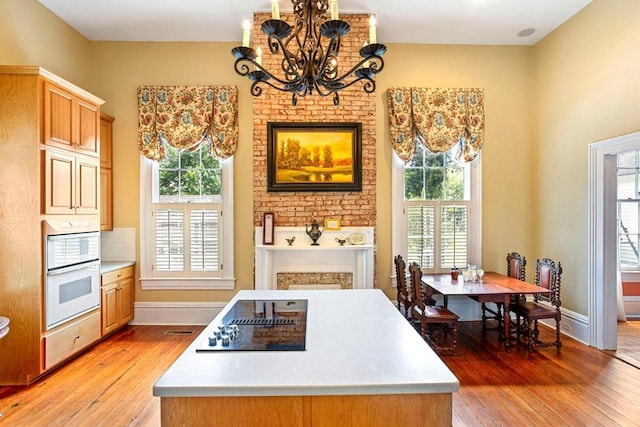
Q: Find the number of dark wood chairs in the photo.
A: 4